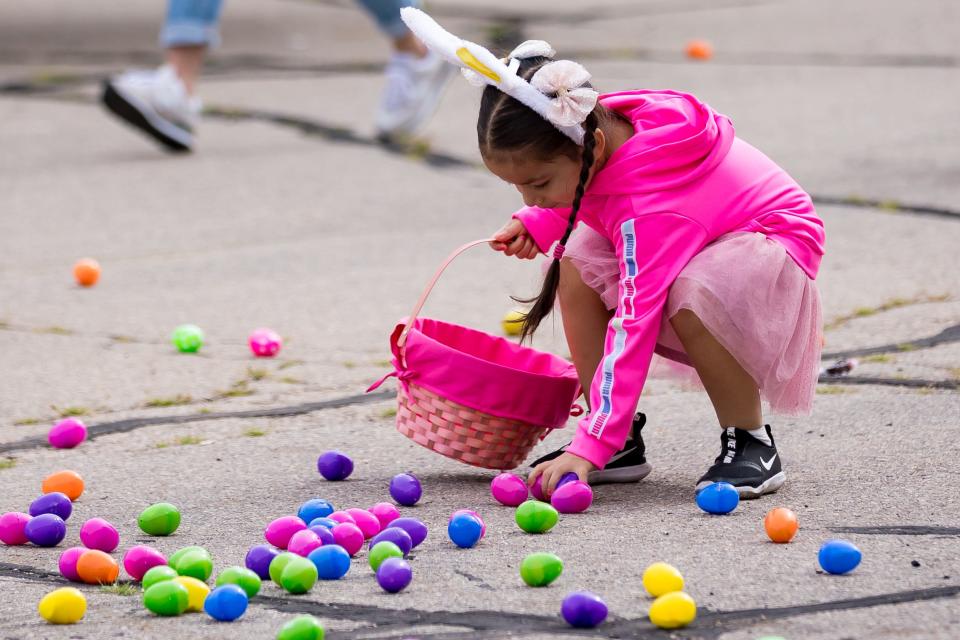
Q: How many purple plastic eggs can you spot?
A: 11